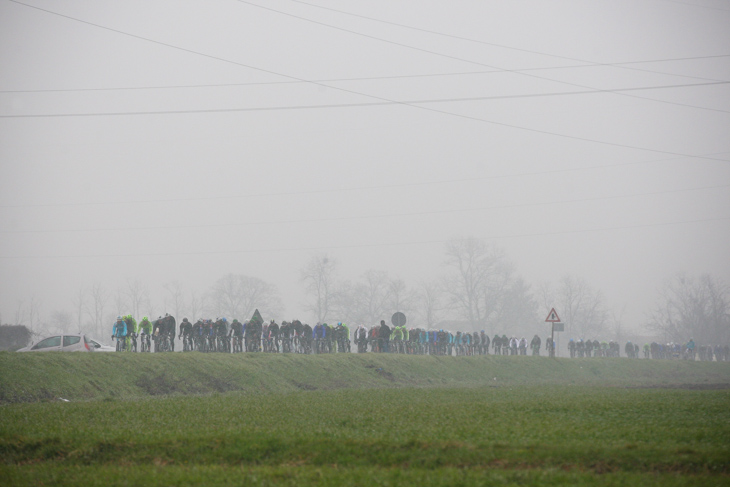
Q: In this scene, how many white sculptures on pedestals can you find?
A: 0